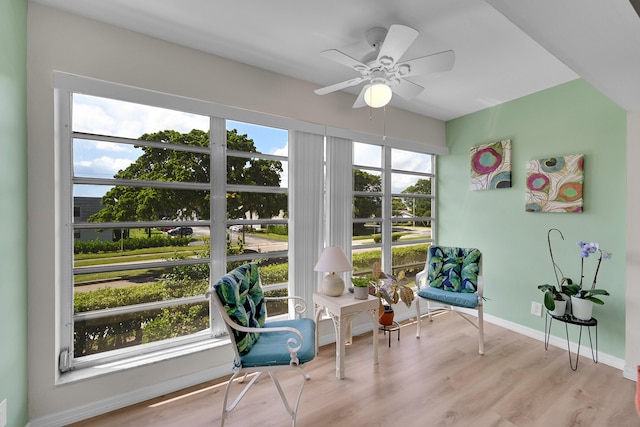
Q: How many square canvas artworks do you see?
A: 2